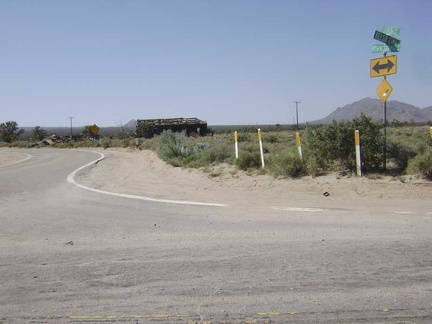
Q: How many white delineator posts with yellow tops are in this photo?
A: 4